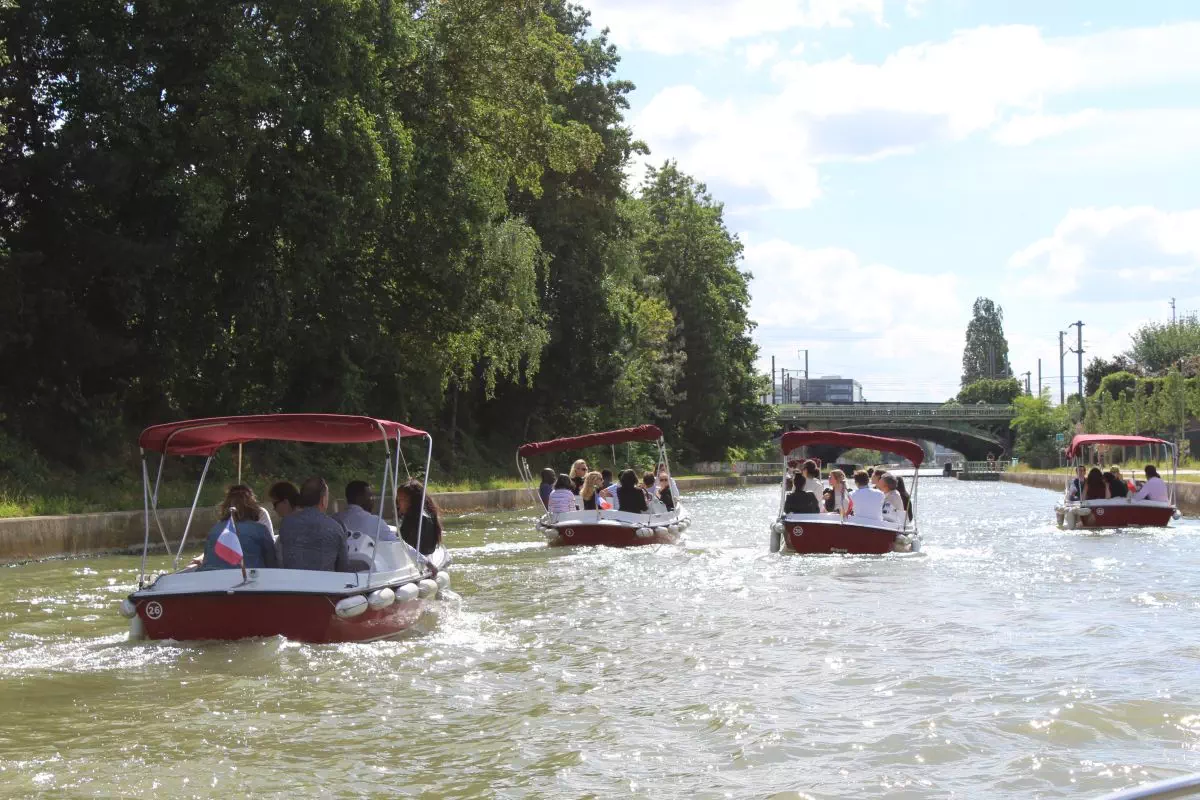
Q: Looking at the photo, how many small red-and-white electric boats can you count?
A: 4